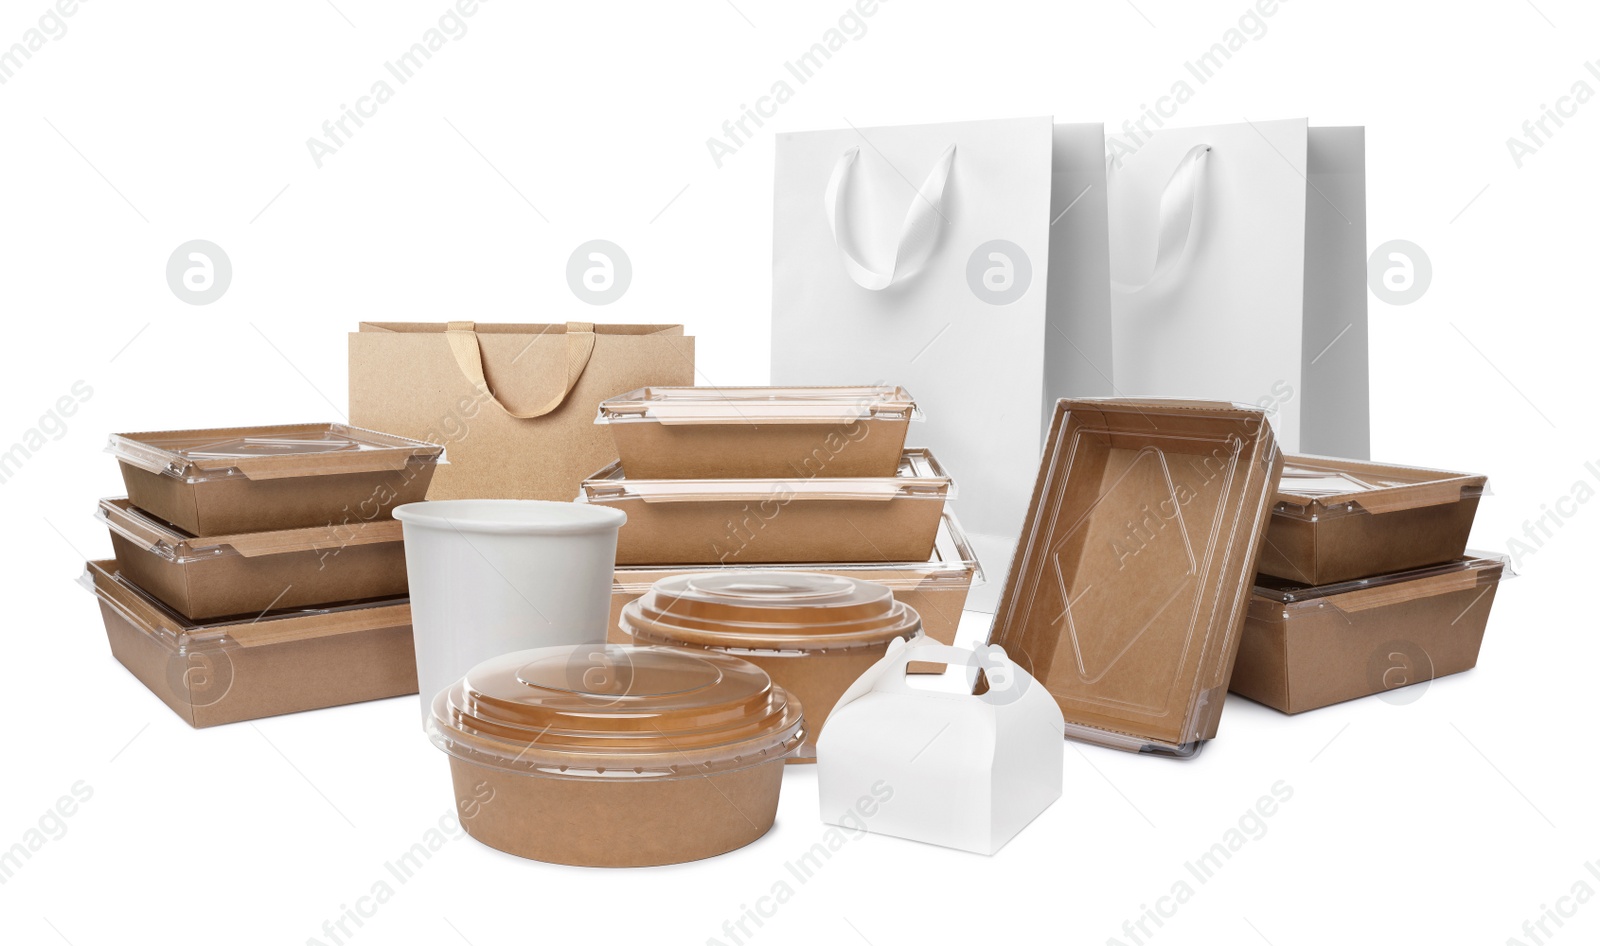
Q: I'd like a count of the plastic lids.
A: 11